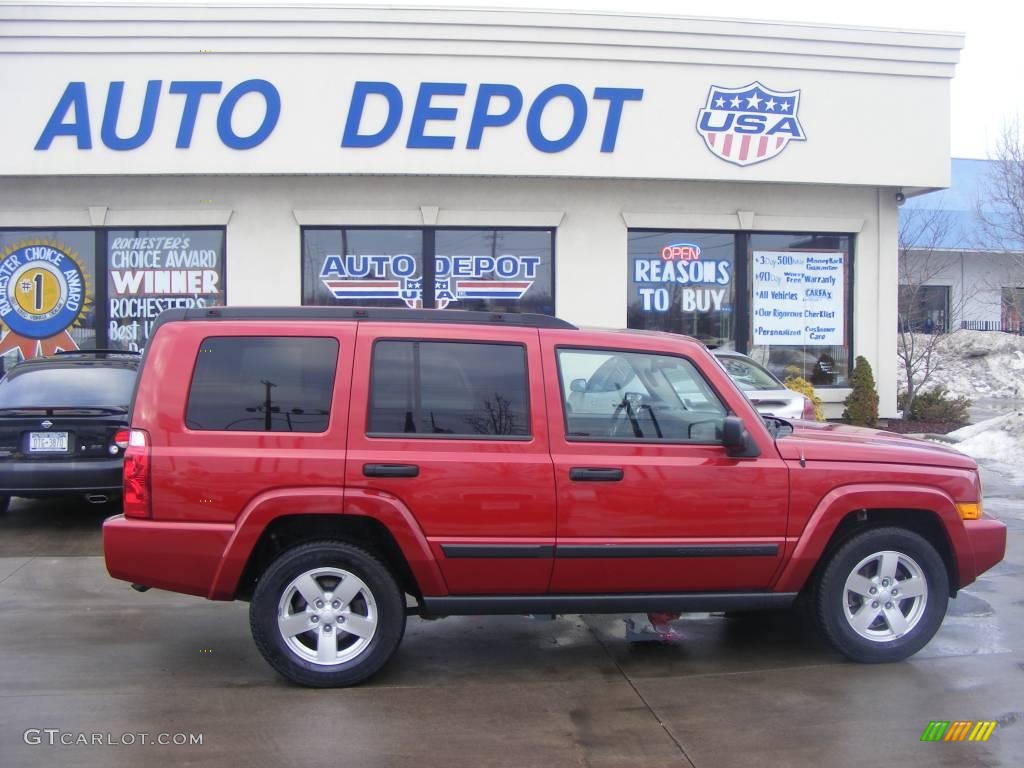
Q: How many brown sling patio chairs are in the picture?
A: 0